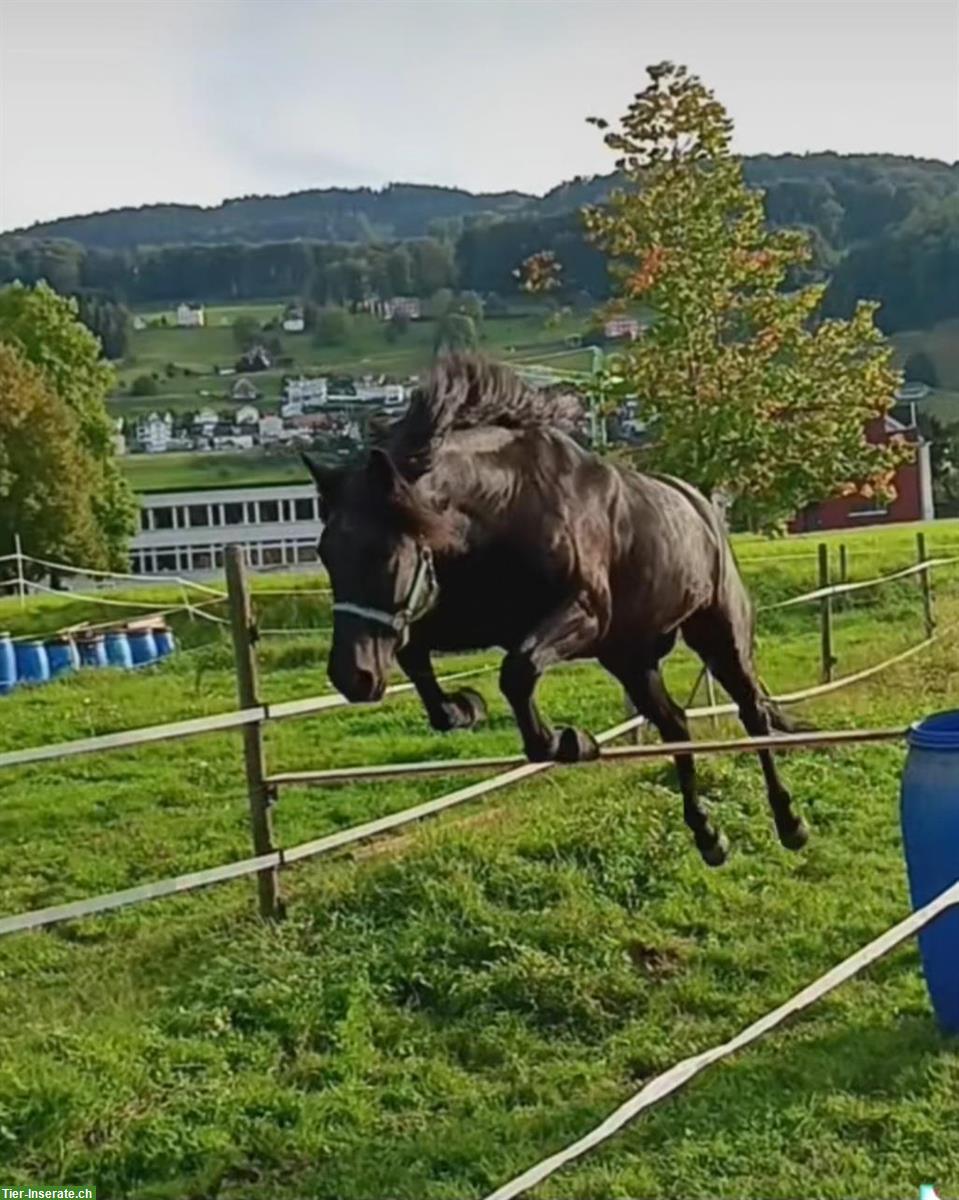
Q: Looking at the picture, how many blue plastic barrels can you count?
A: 8